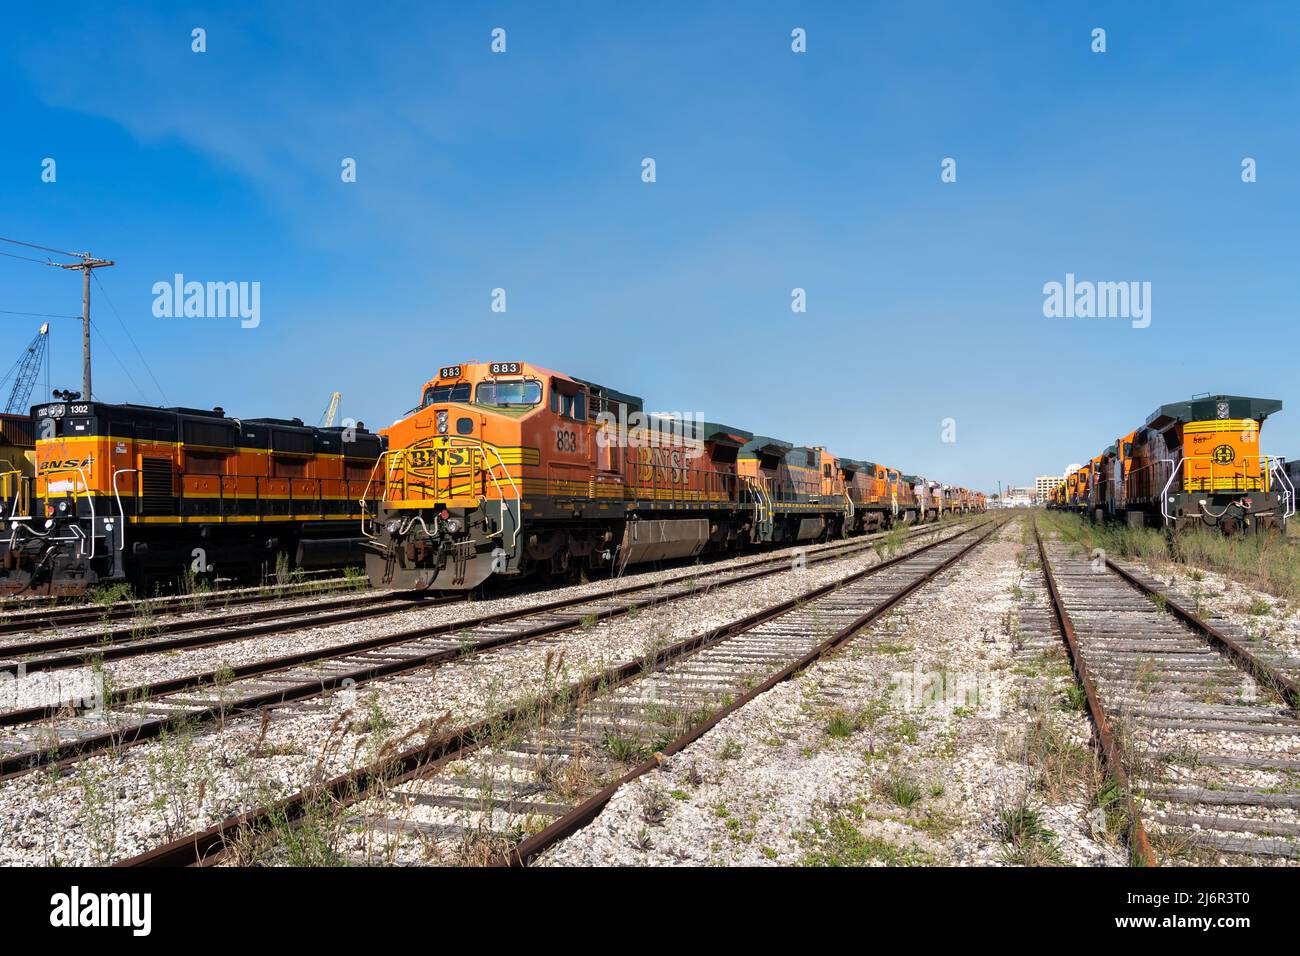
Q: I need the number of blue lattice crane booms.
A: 1